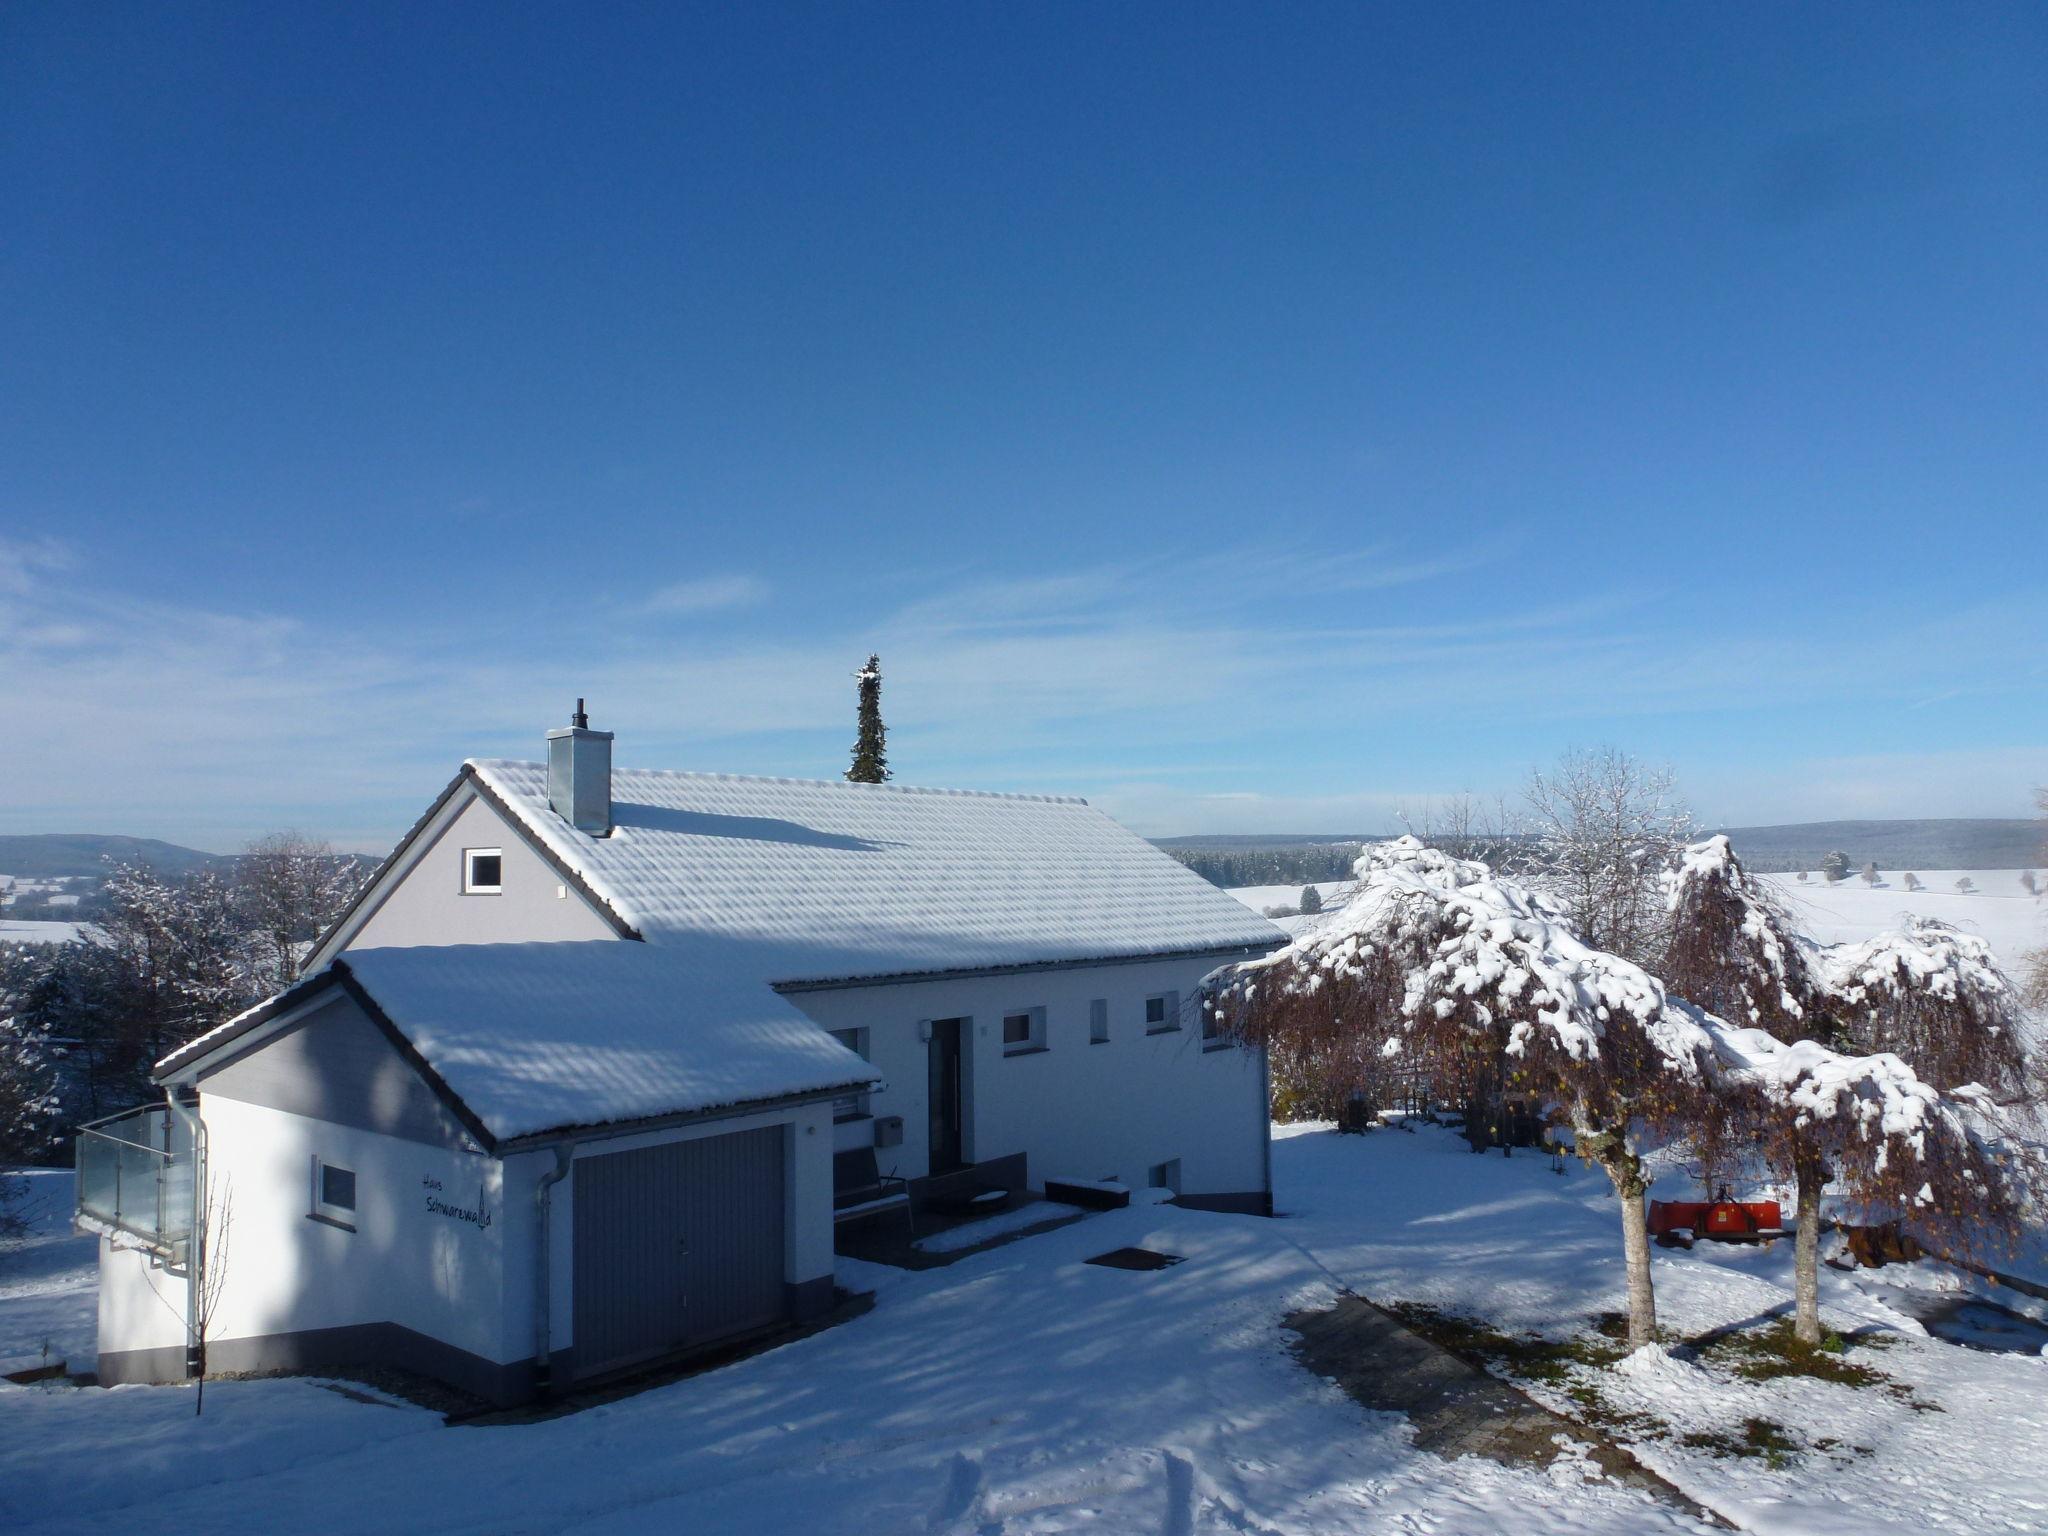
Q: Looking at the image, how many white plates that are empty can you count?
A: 0